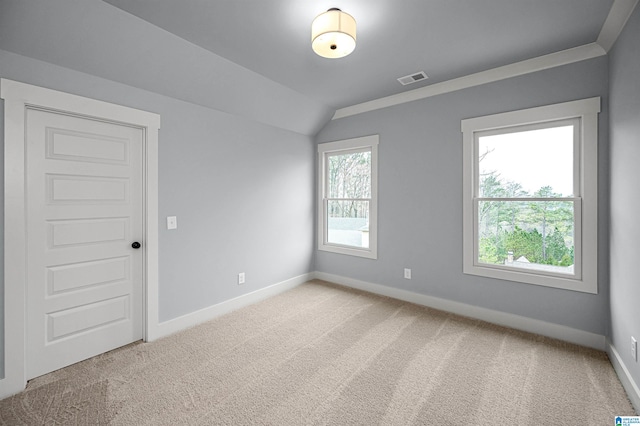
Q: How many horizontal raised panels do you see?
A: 5